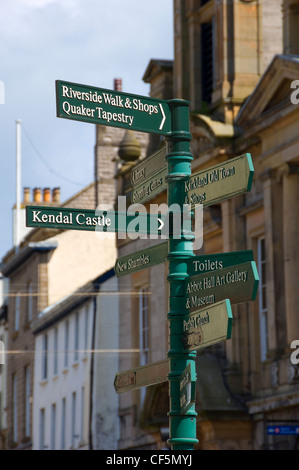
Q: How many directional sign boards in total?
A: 11